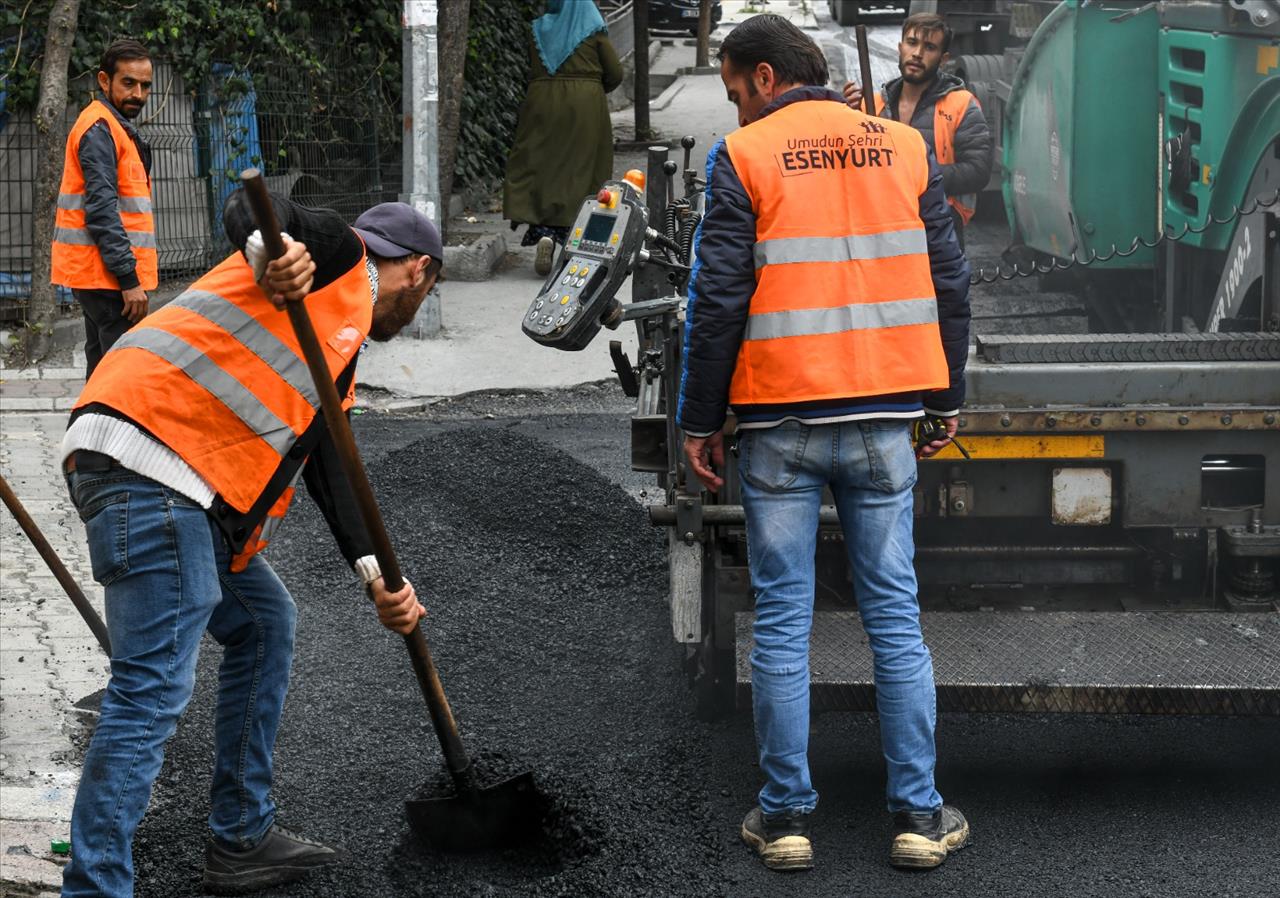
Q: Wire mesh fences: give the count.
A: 1